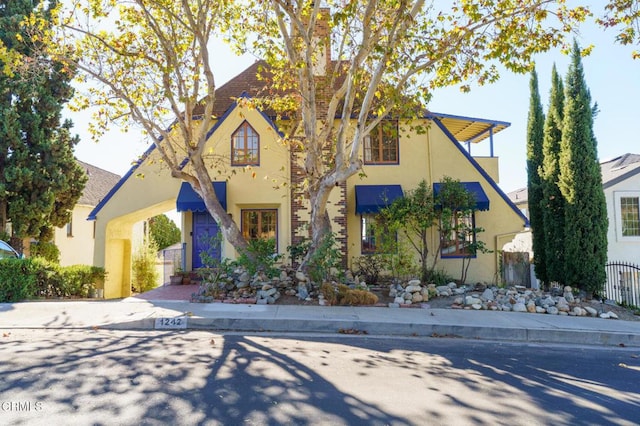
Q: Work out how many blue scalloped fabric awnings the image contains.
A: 3